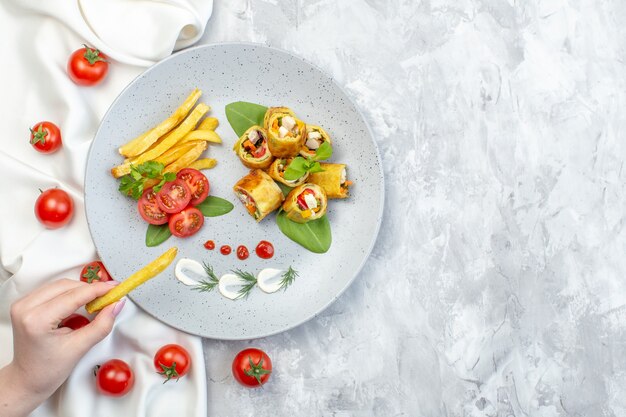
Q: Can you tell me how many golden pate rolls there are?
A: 7